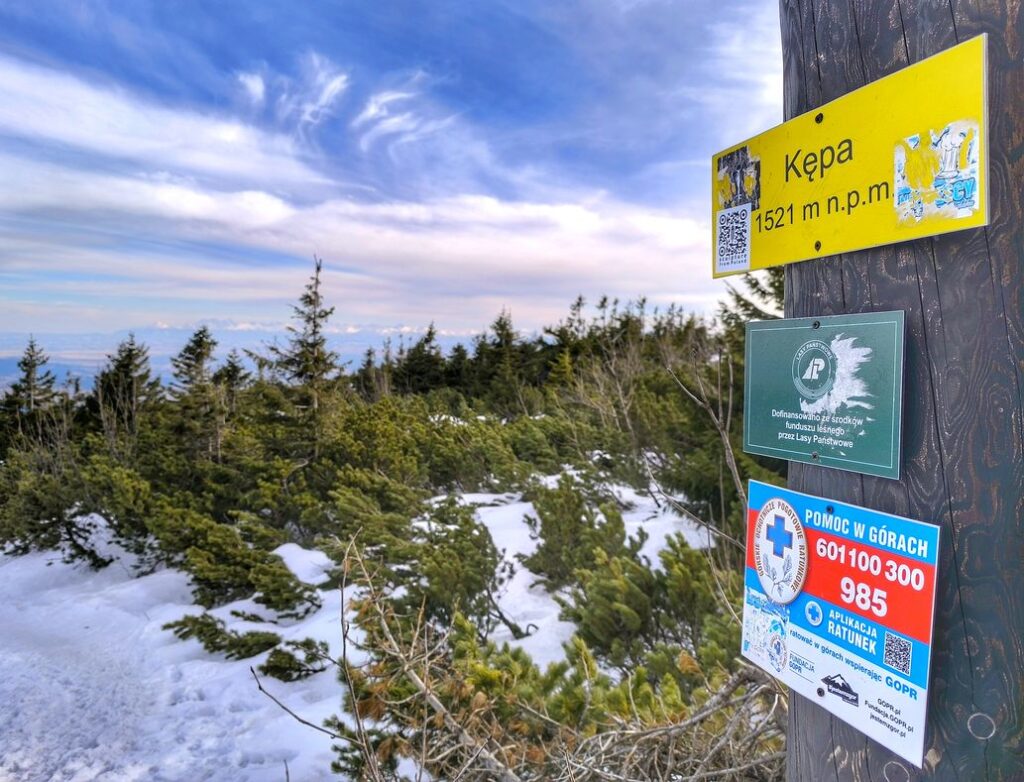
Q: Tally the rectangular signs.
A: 3